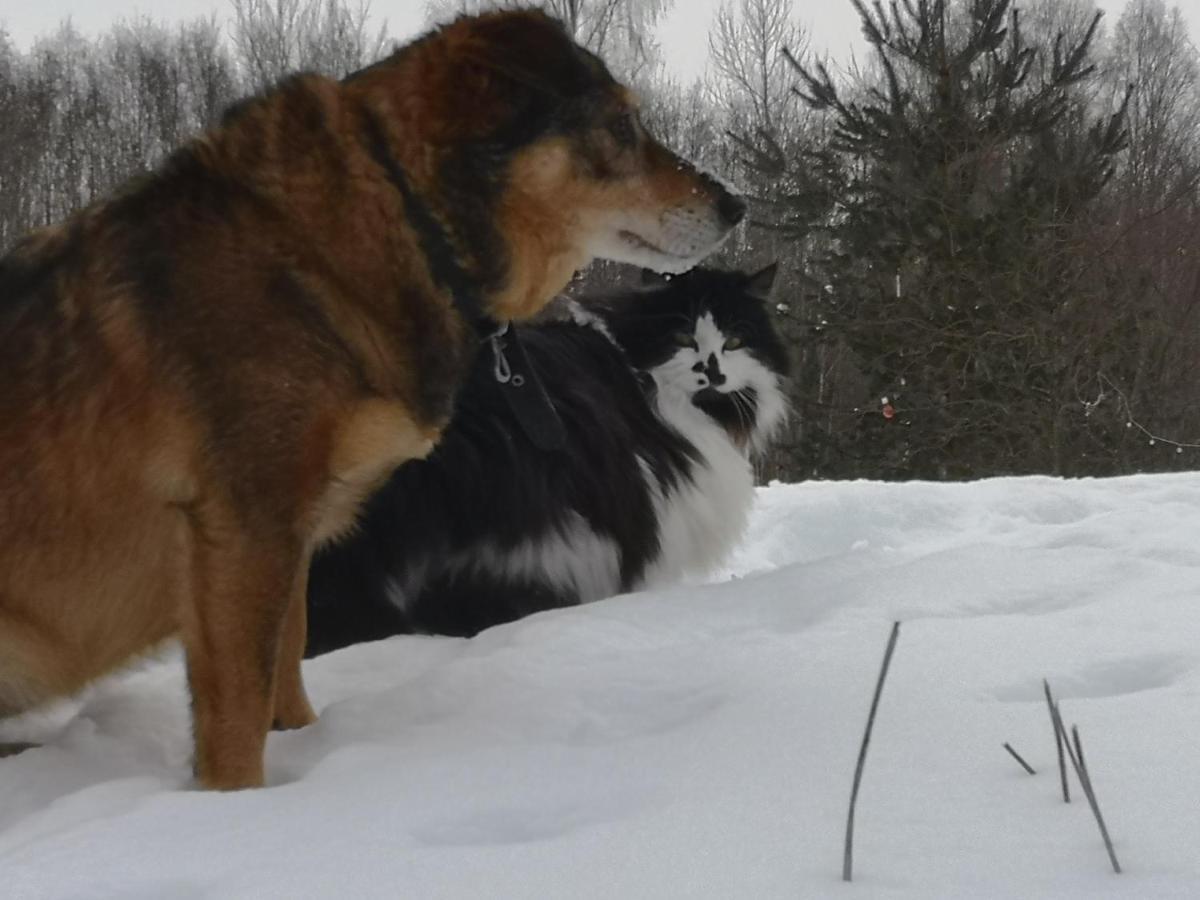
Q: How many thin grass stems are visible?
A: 5